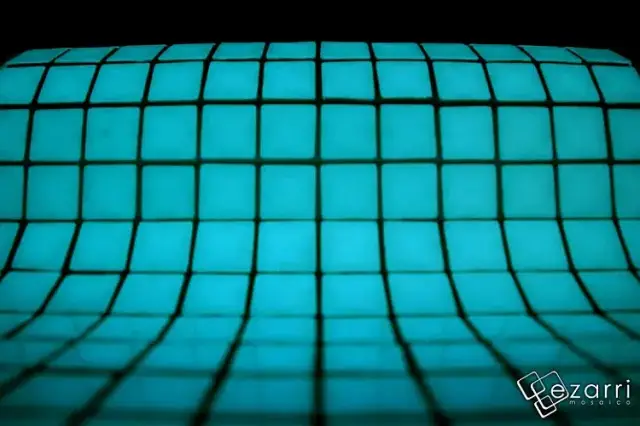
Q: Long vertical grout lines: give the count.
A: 11